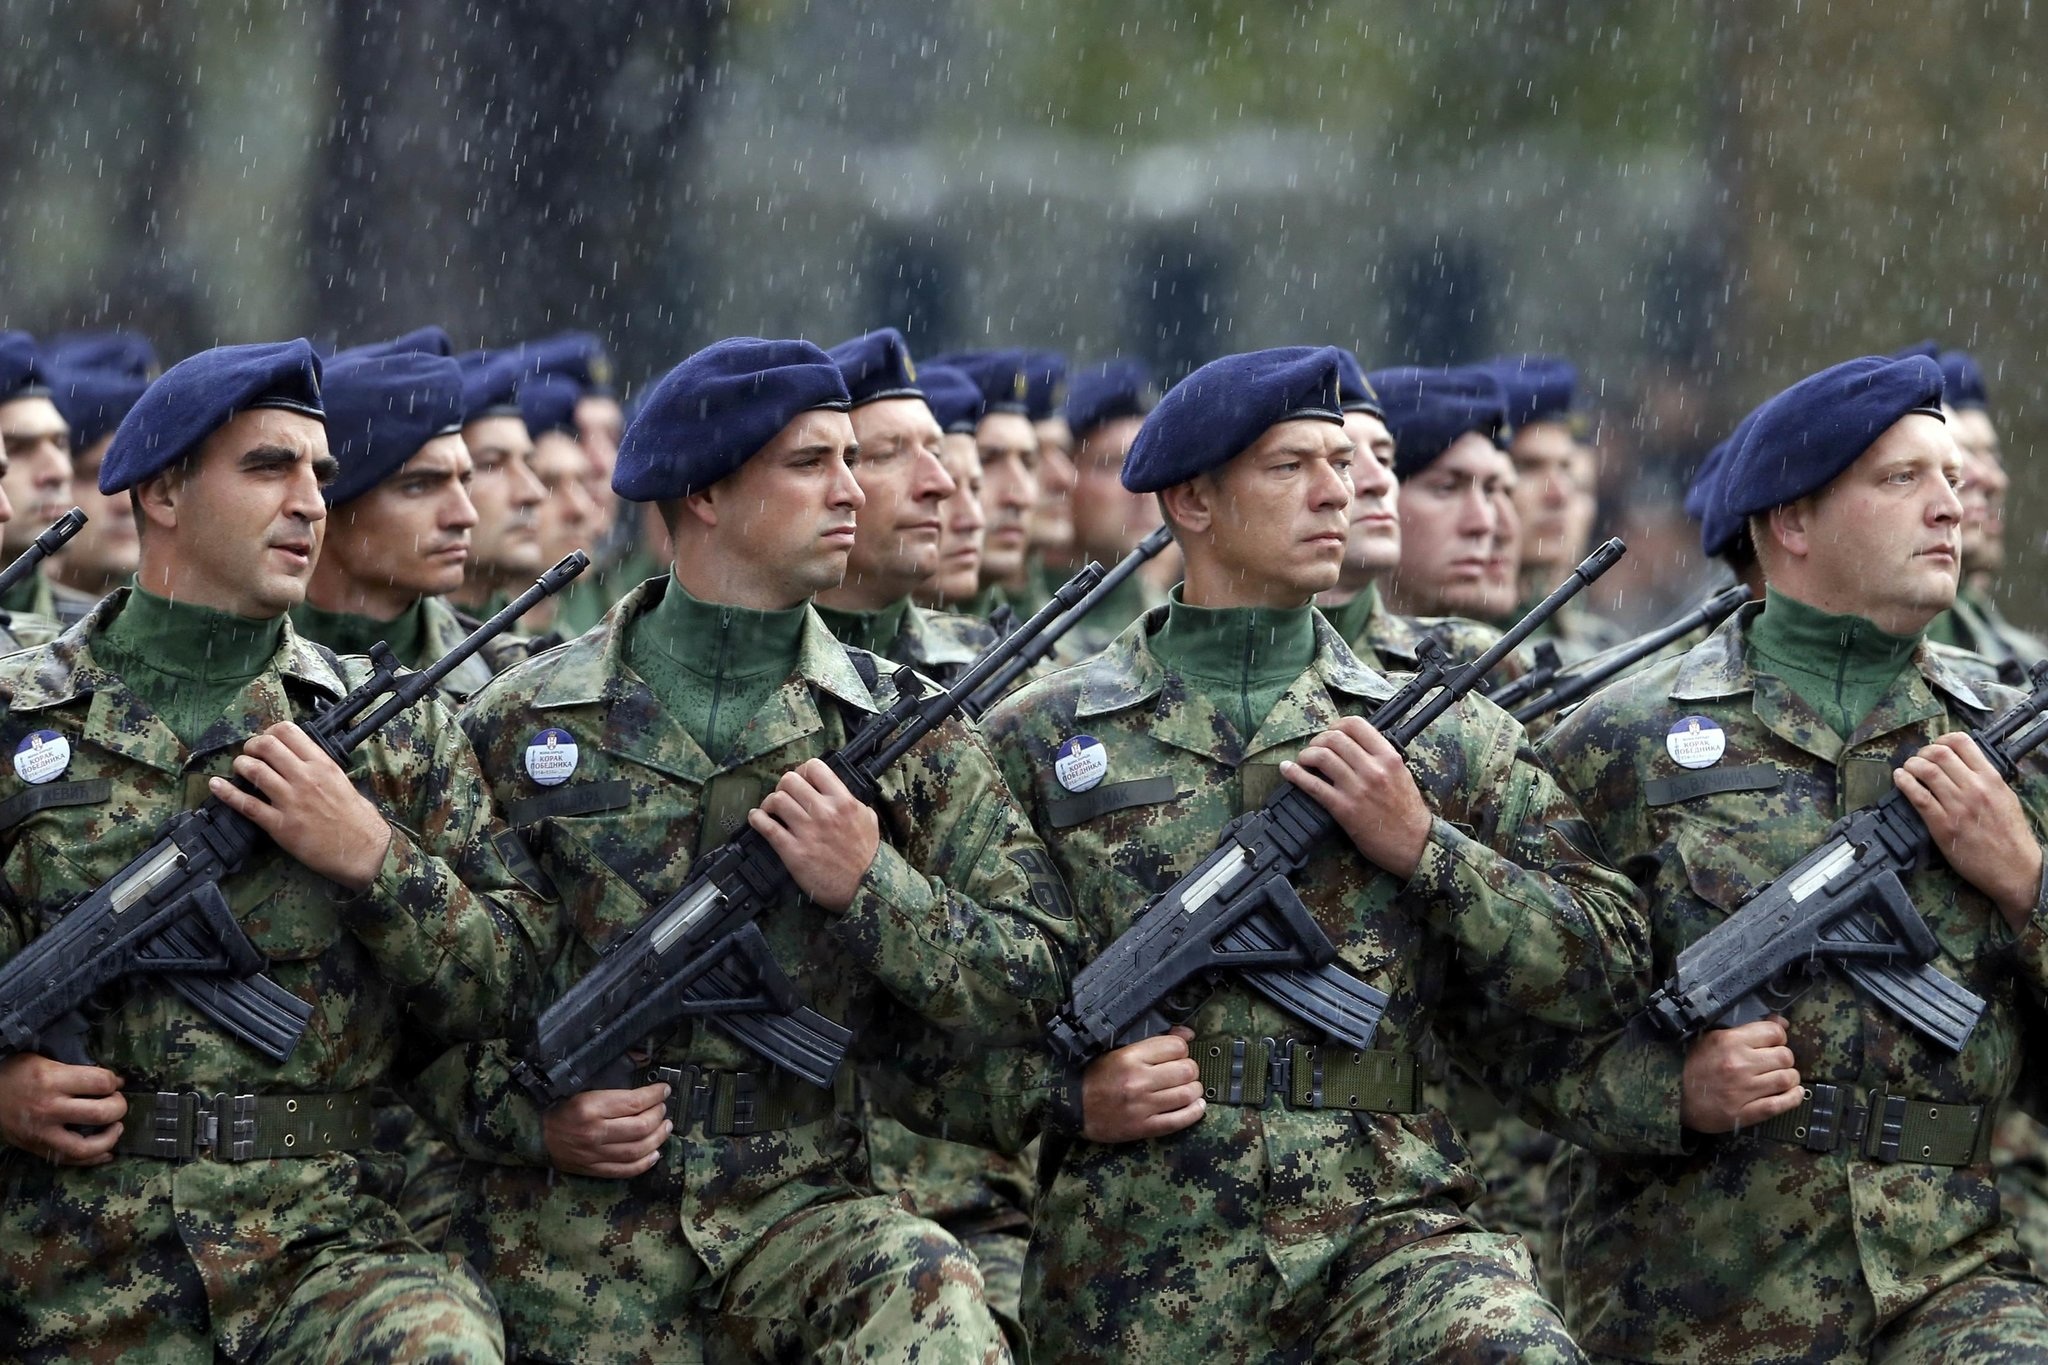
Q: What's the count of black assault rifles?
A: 7